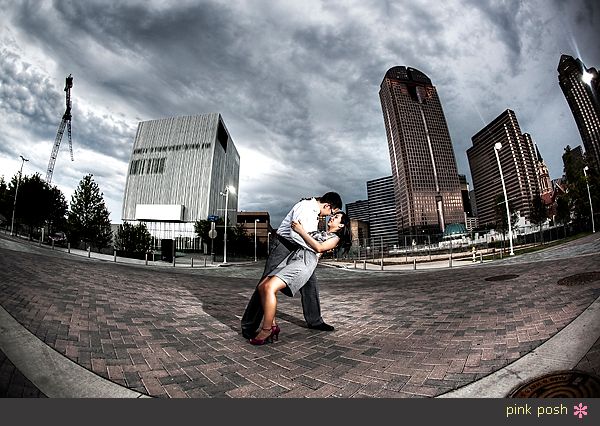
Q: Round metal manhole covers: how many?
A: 3